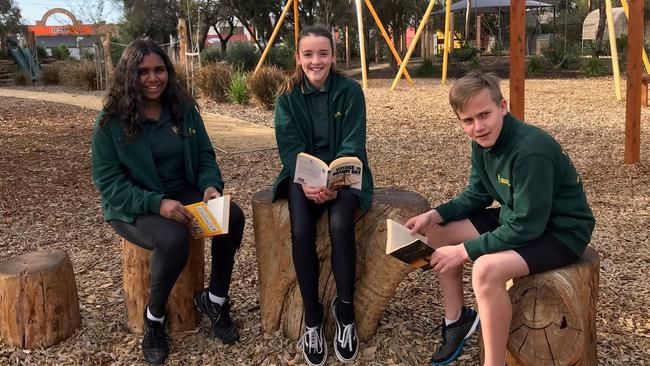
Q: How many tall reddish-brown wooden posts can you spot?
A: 2